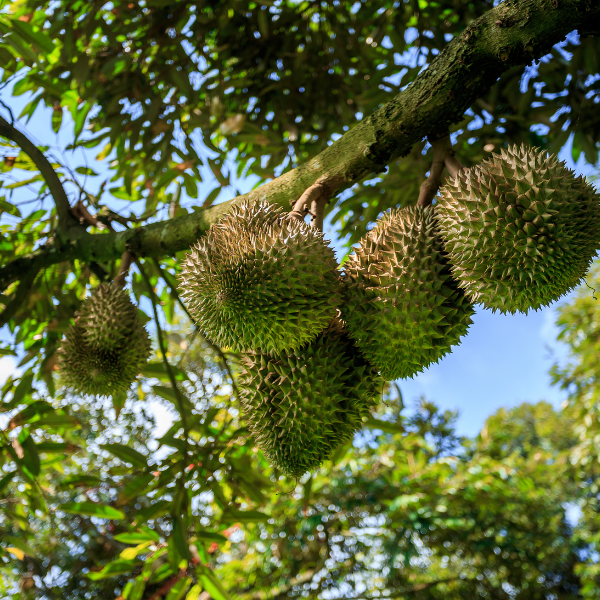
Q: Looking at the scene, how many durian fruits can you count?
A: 5